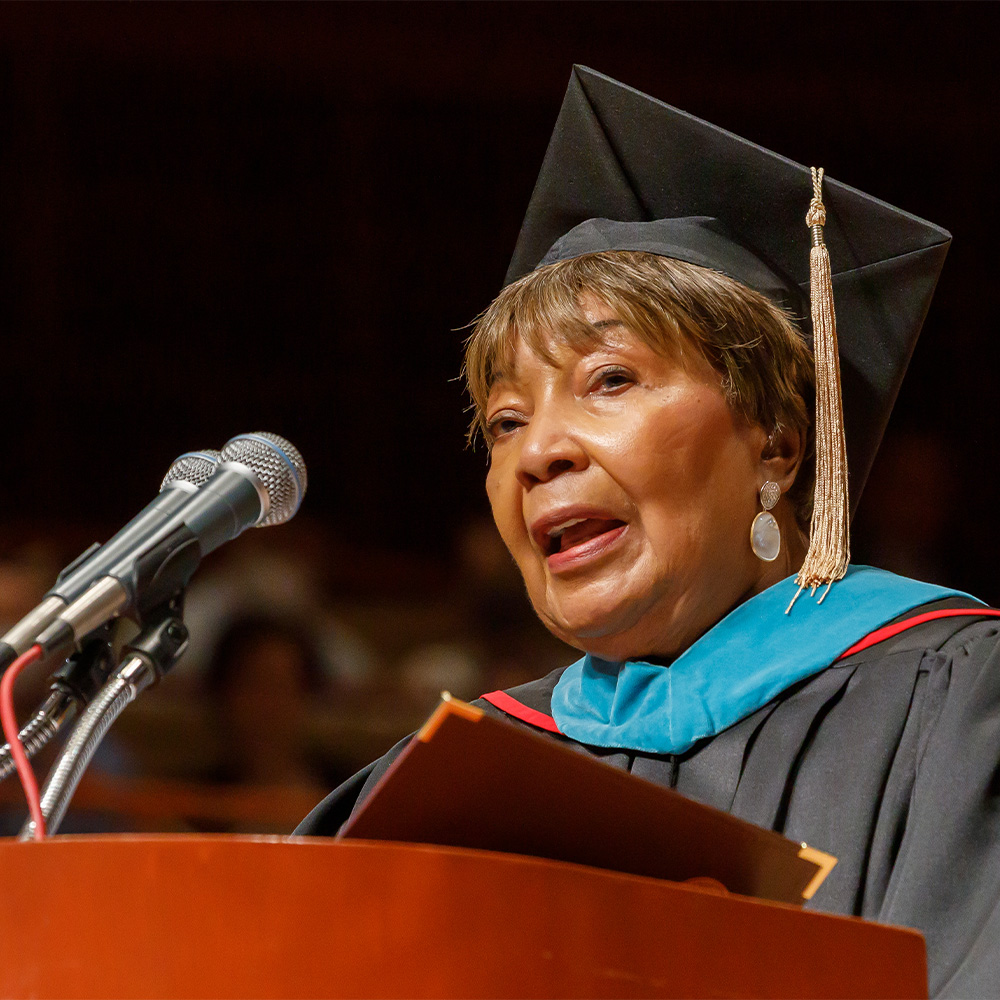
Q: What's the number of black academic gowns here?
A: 1